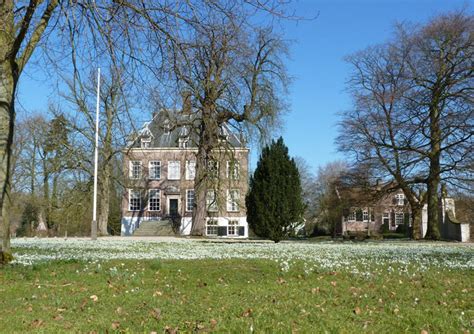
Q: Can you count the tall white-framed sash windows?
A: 11